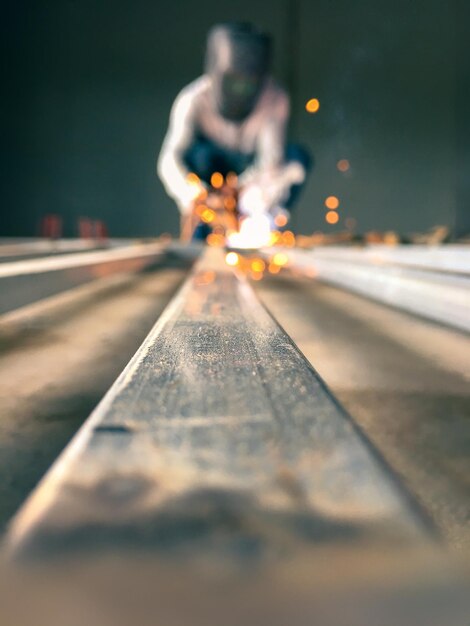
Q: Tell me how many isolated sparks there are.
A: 4